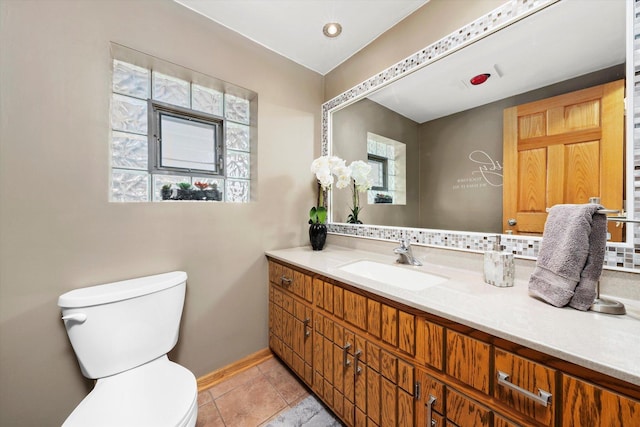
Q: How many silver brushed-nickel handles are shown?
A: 6